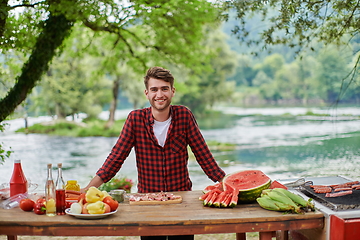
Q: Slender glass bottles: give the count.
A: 2